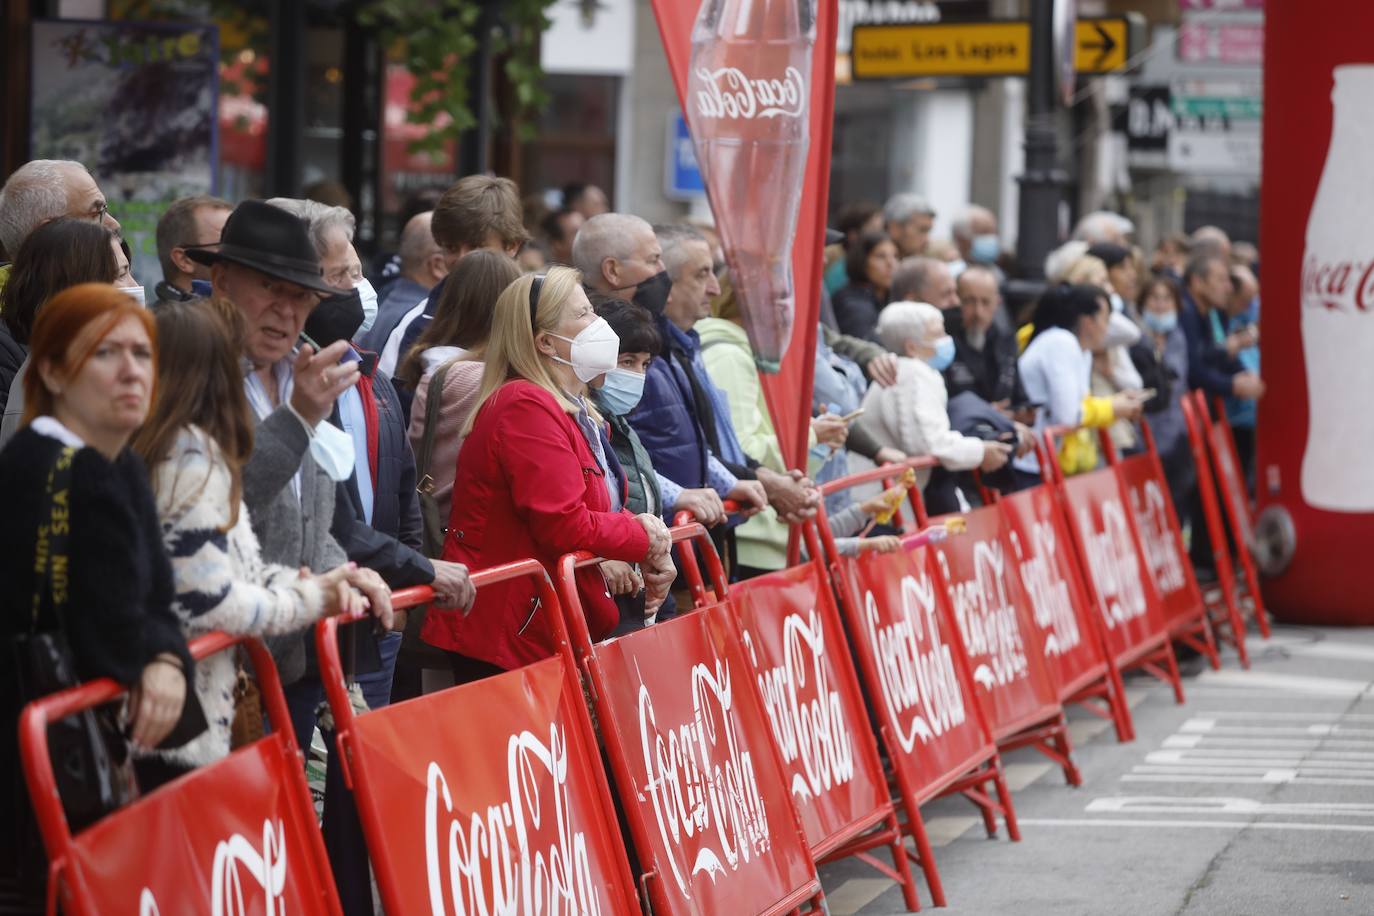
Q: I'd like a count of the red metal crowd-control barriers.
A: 11